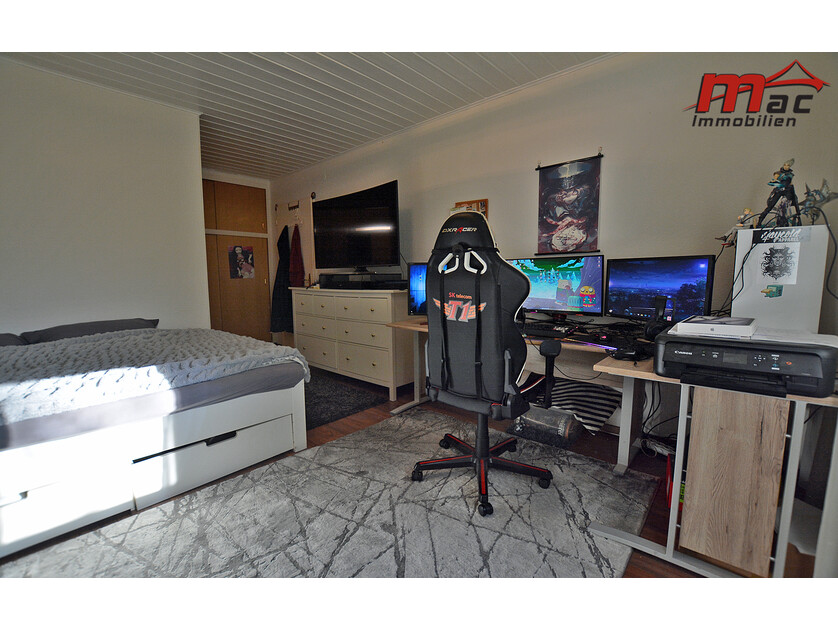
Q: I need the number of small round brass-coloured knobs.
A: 12